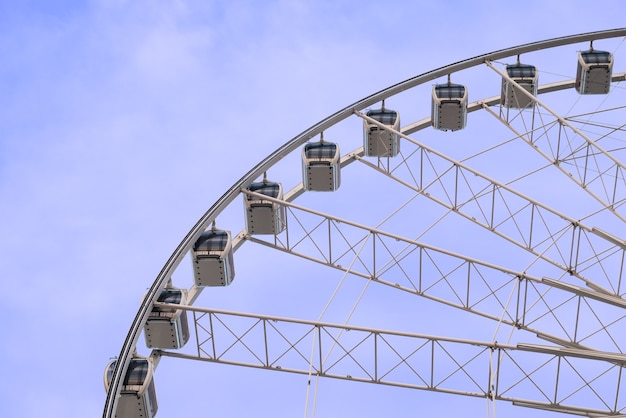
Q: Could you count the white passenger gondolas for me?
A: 9